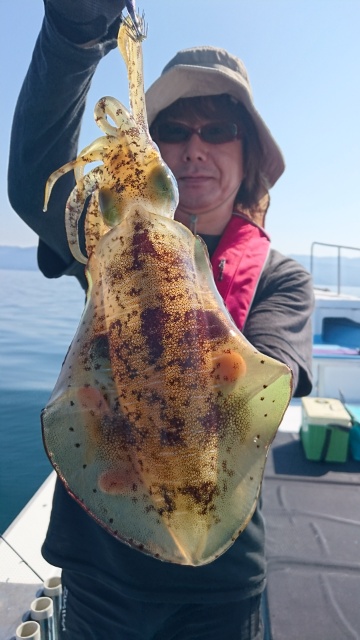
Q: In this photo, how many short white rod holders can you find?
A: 3